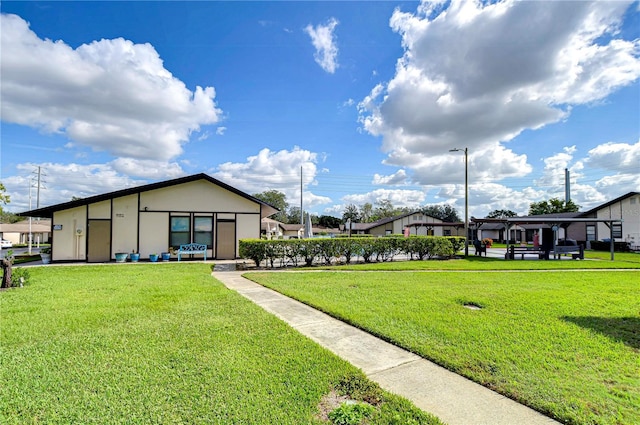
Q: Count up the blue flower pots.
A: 4